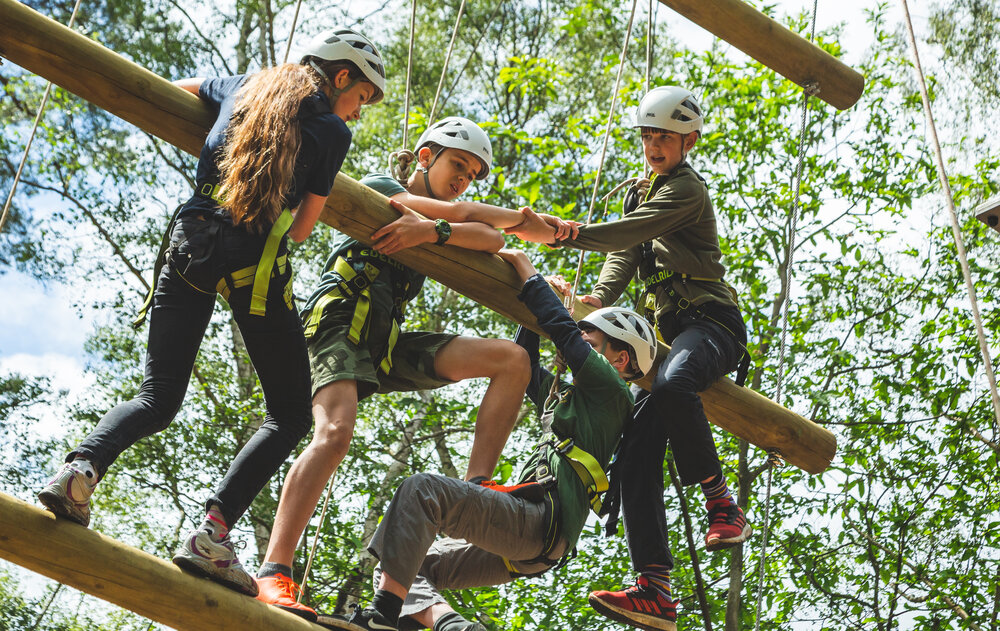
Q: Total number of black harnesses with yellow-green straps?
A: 4